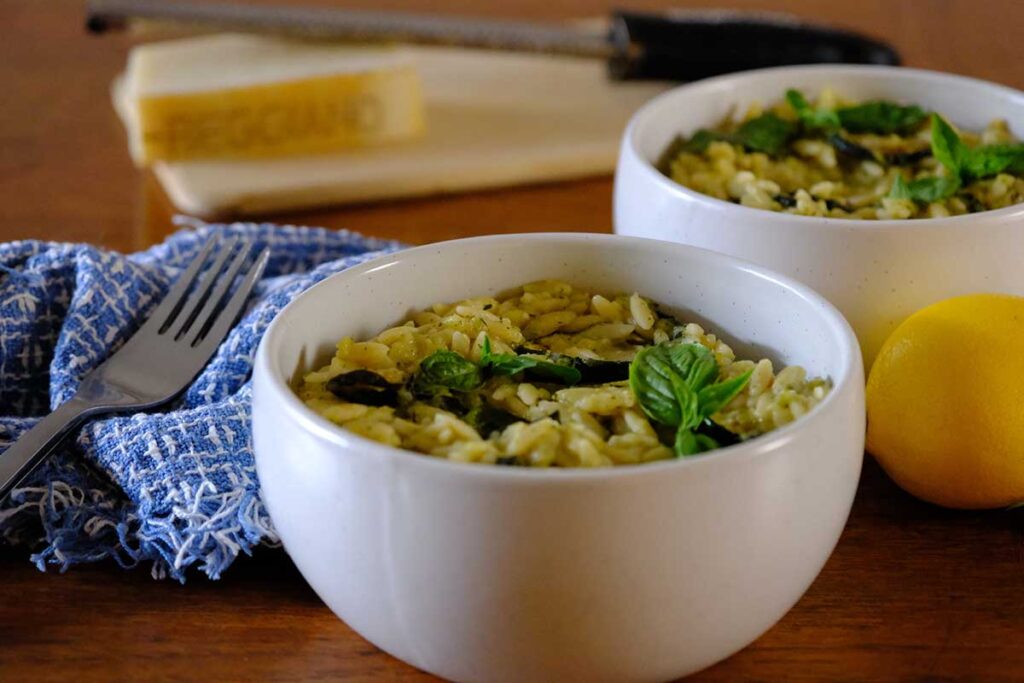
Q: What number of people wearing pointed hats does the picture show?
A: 0